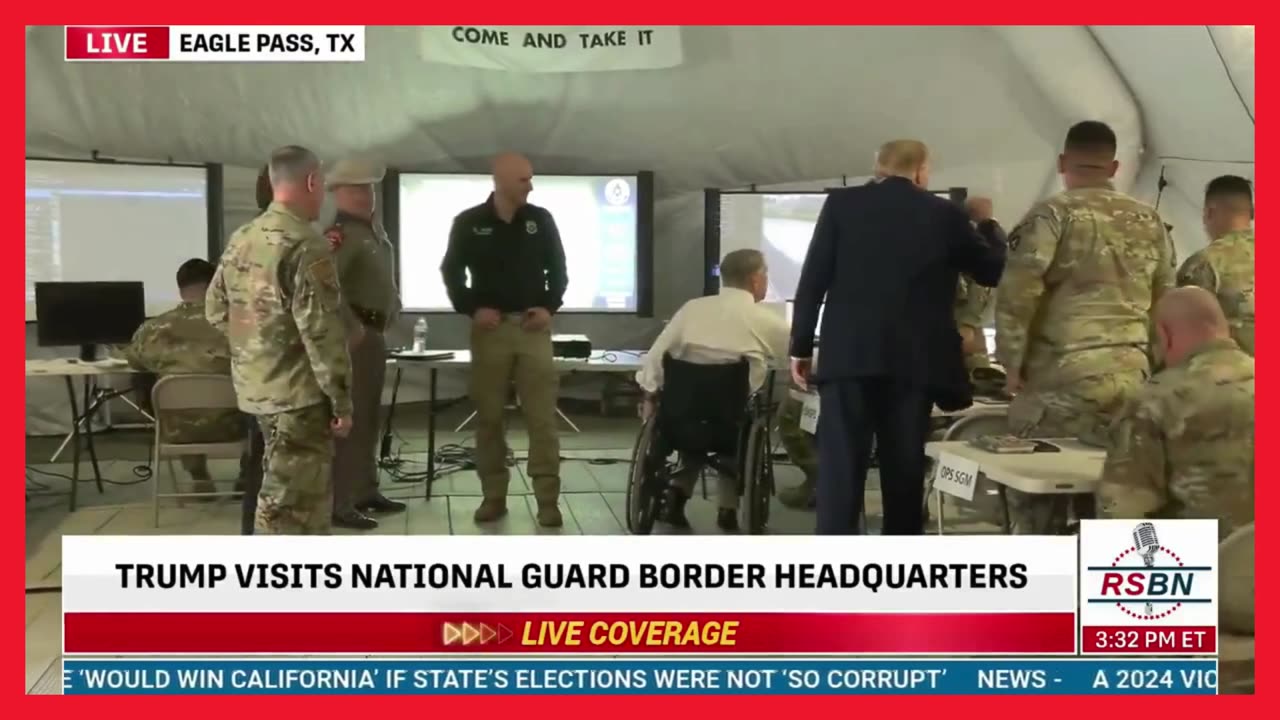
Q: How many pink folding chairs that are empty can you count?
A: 0